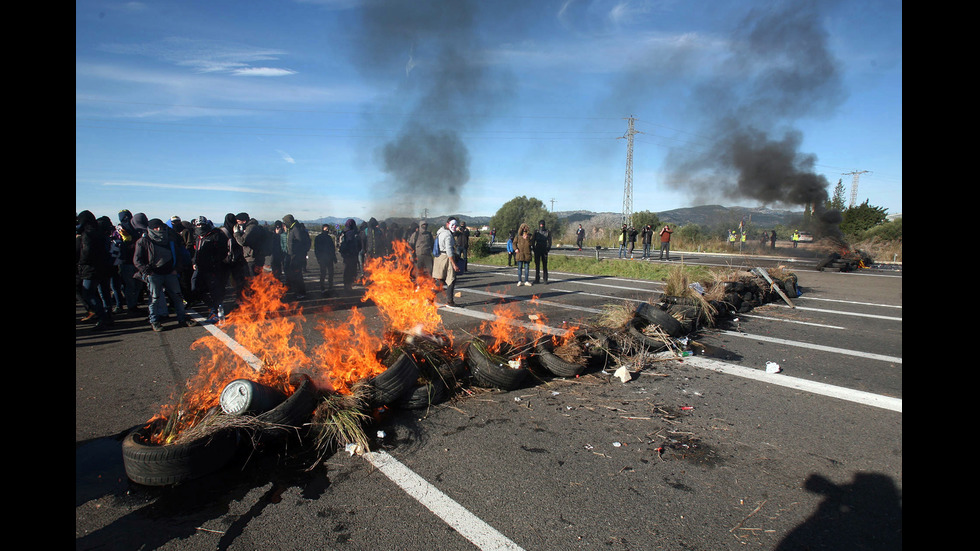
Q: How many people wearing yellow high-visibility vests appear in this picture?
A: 4